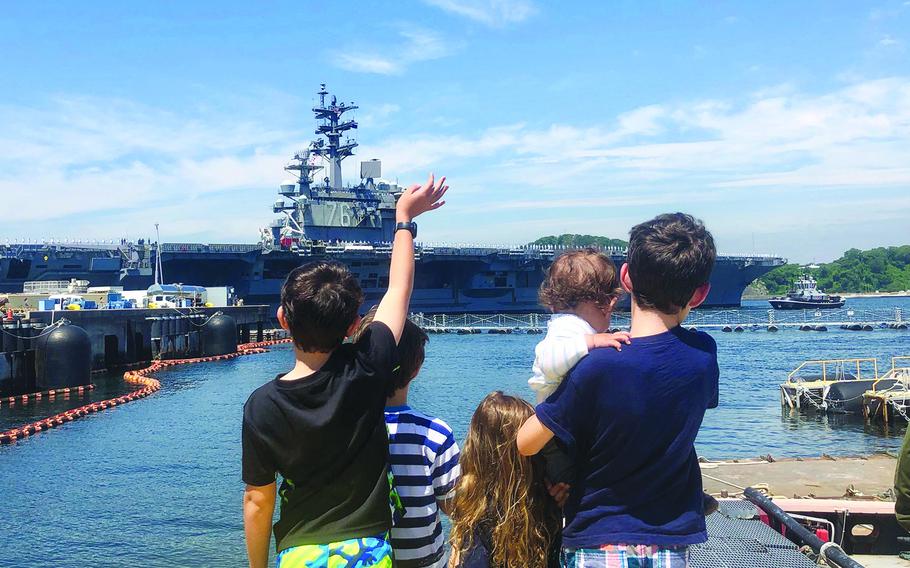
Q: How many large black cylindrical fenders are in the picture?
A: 2